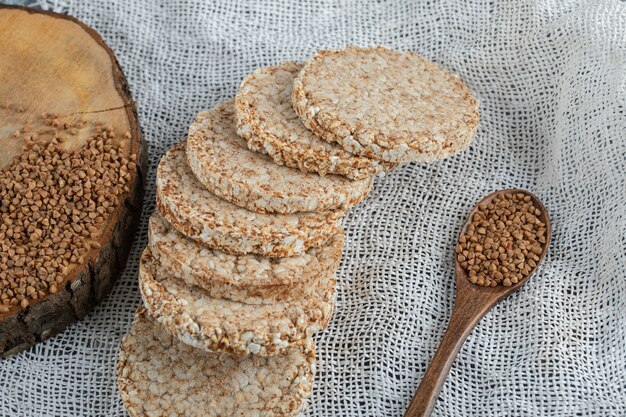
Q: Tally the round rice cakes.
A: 7